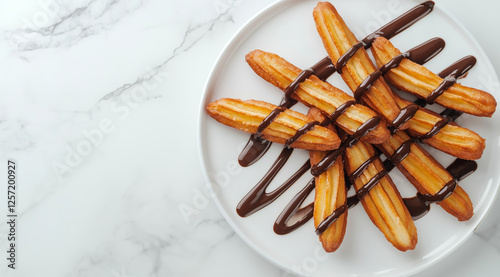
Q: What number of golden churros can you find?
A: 8